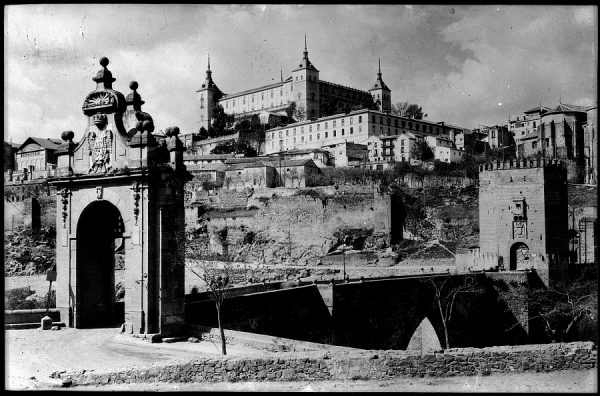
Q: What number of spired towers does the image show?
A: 3